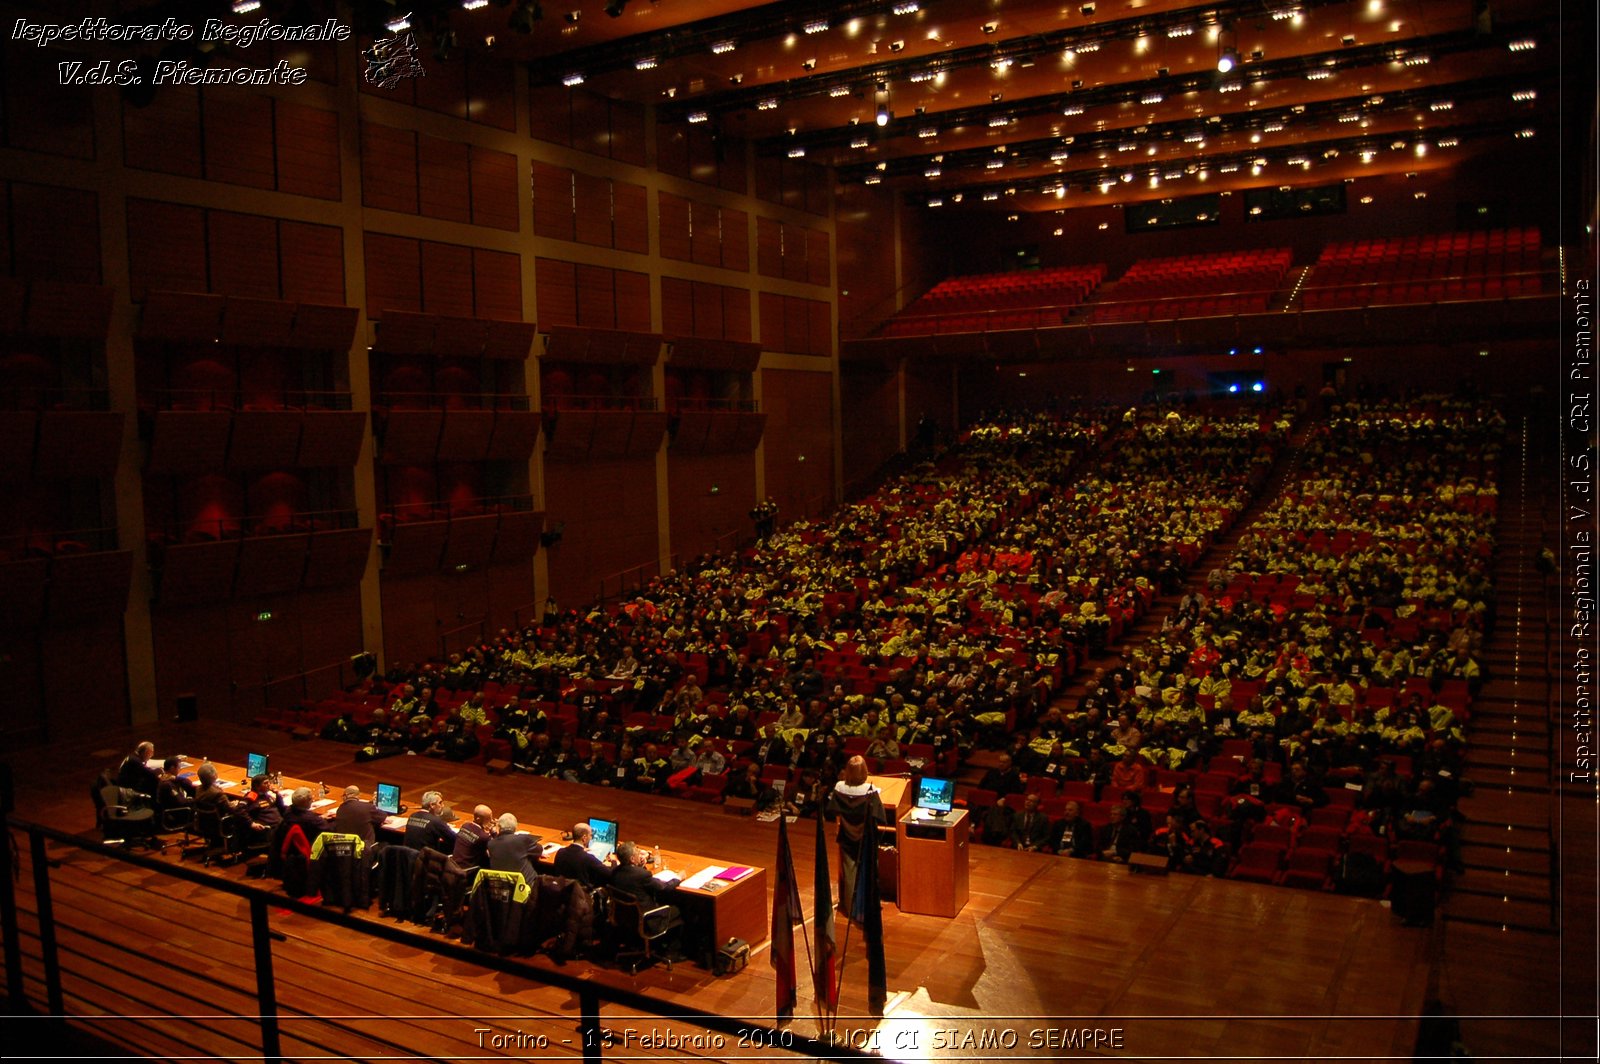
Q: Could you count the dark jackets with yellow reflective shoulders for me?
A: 2